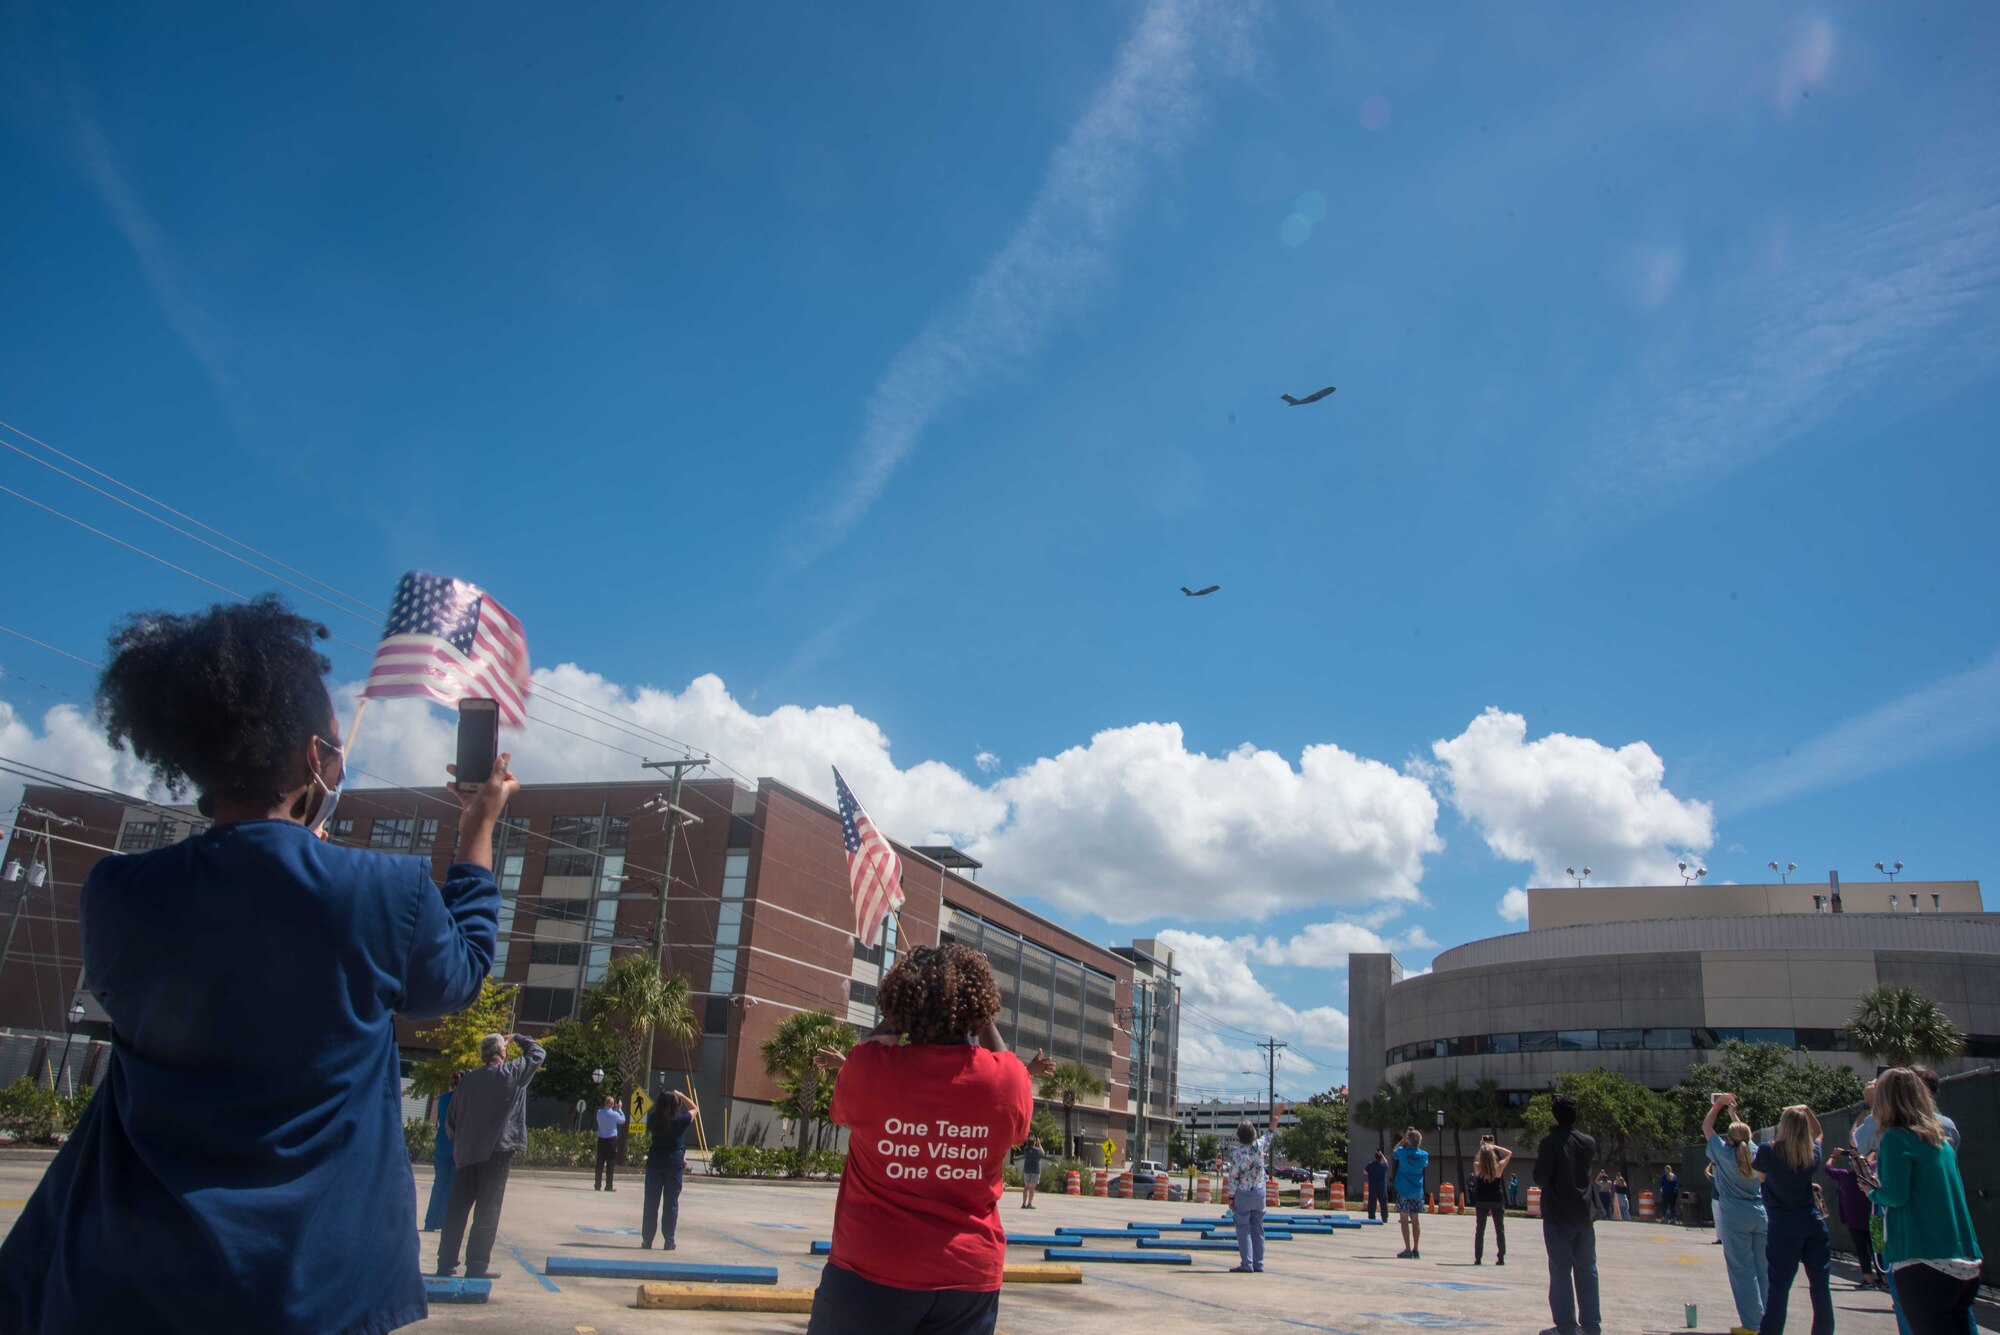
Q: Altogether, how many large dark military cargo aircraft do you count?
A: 2